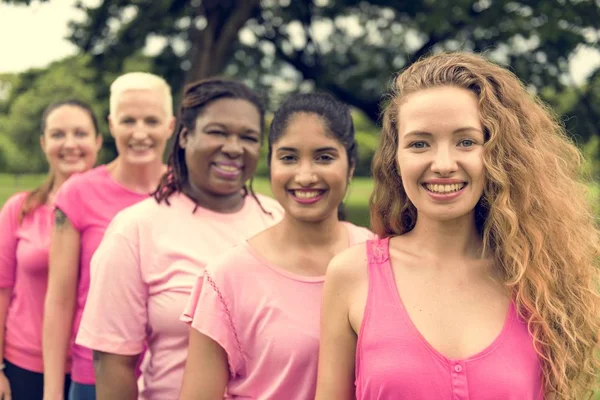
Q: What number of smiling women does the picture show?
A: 5